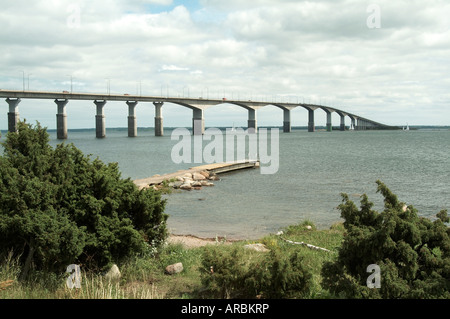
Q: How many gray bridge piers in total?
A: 12